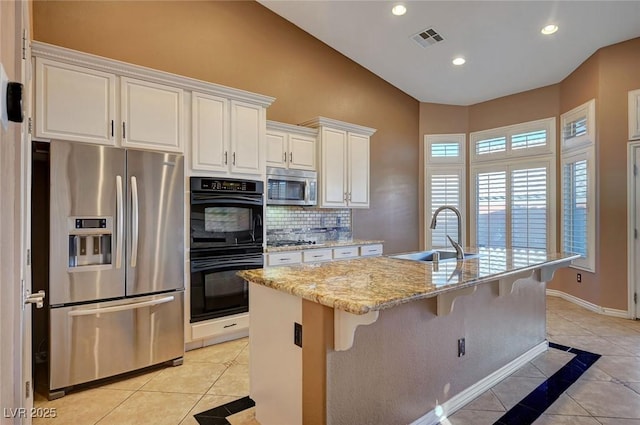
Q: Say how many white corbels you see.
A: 4